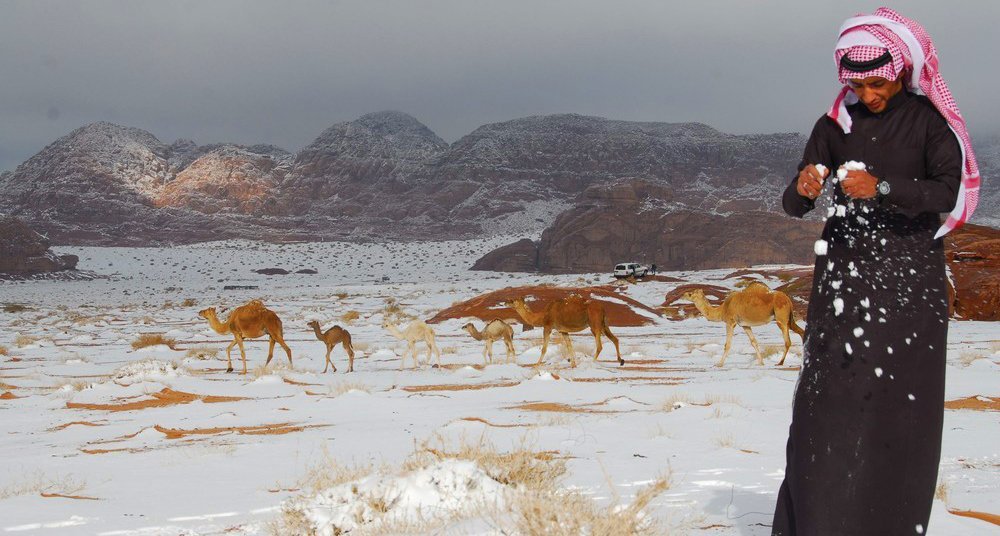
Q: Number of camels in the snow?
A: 6